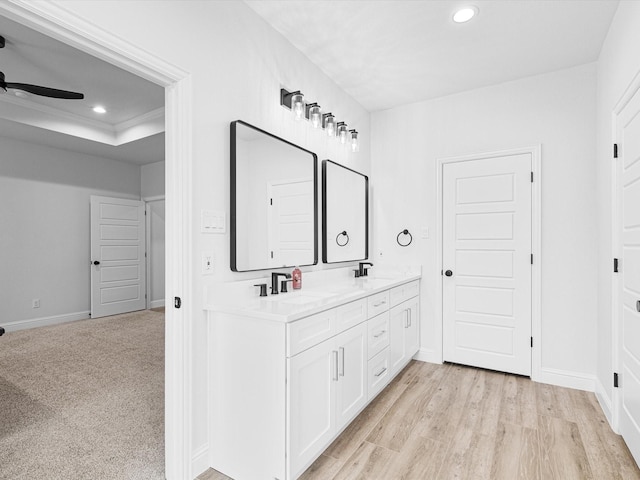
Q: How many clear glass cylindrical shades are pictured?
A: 5